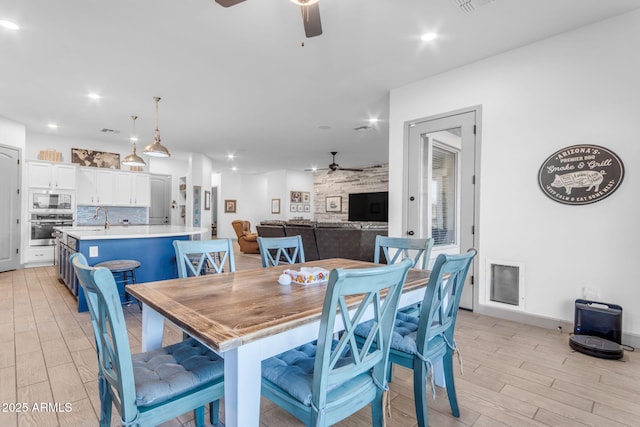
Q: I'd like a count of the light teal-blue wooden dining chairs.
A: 6